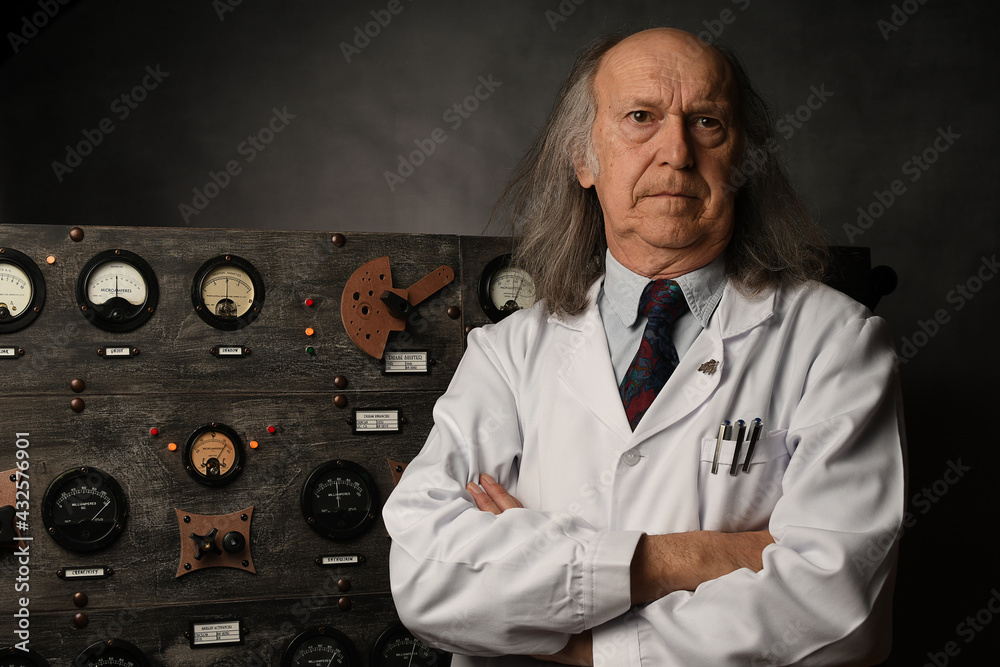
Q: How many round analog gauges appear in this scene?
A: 11